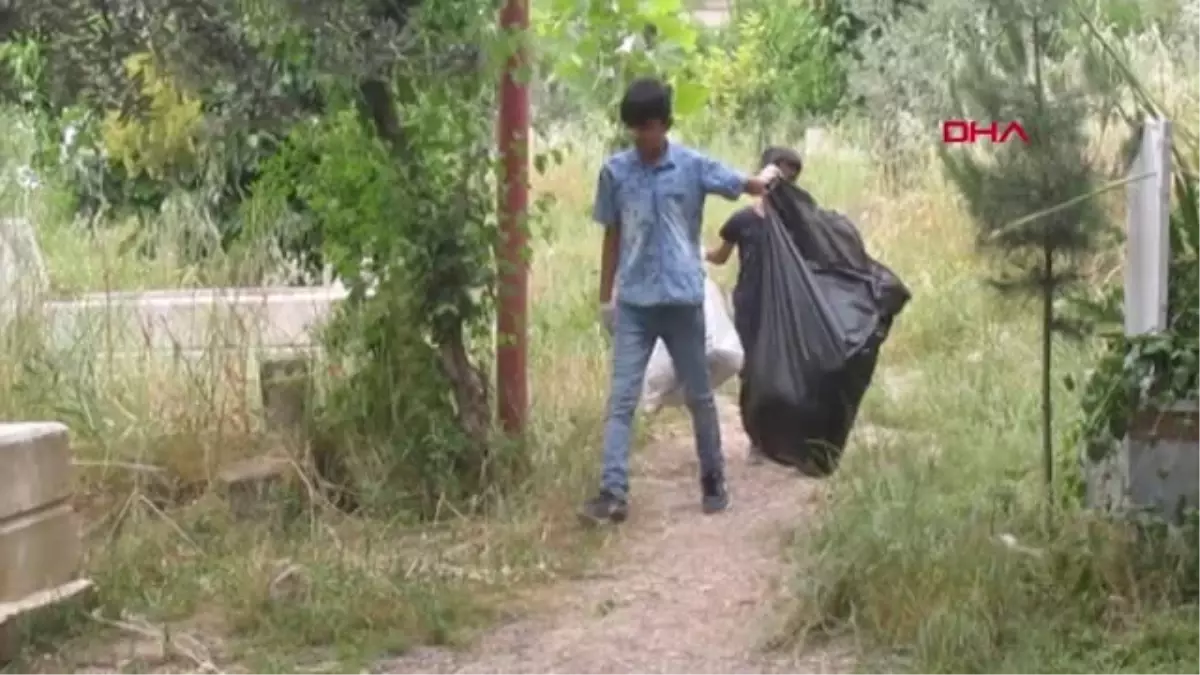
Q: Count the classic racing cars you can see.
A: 0